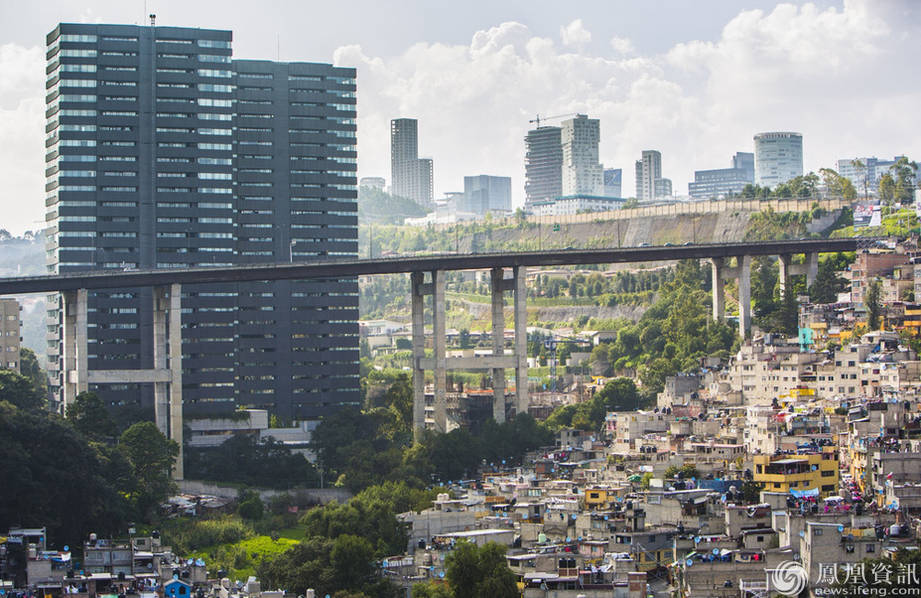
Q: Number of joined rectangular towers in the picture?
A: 2